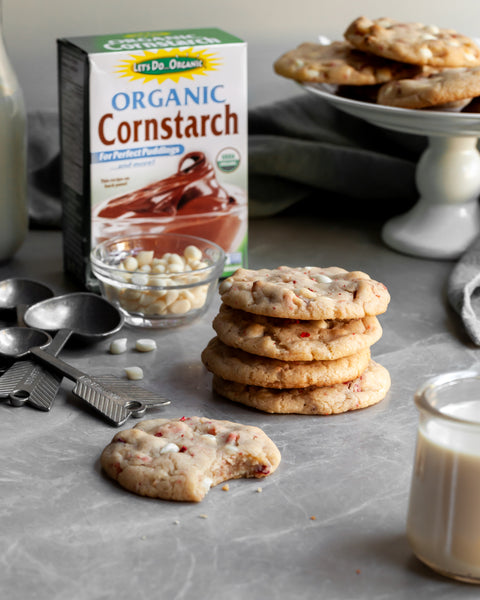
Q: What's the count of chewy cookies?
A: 8